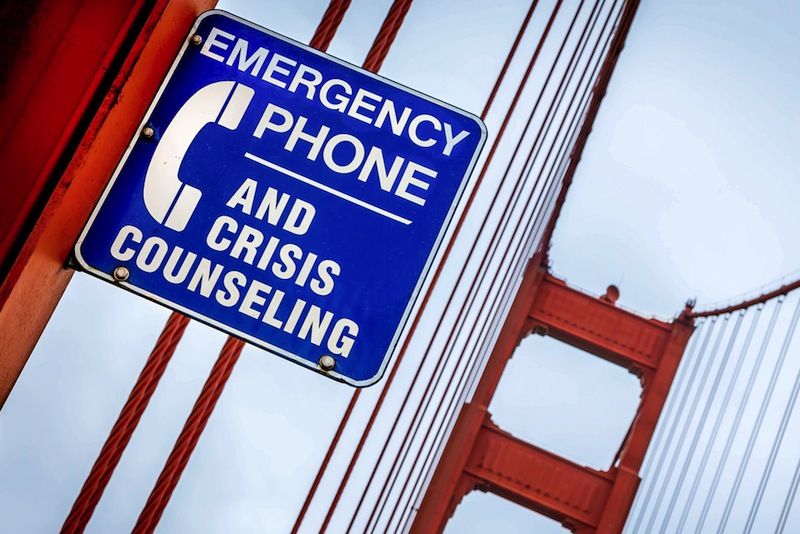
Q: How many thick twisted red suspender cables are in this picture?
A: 2